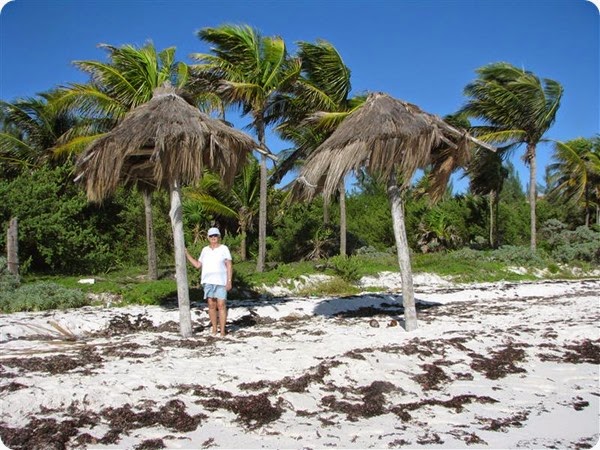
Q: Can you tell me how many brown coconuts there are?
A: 2